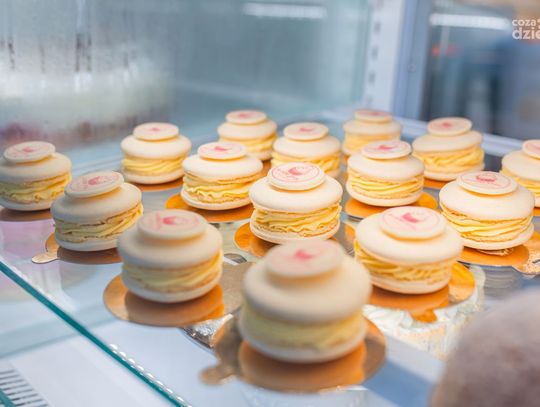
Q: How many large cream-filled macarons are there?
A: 15